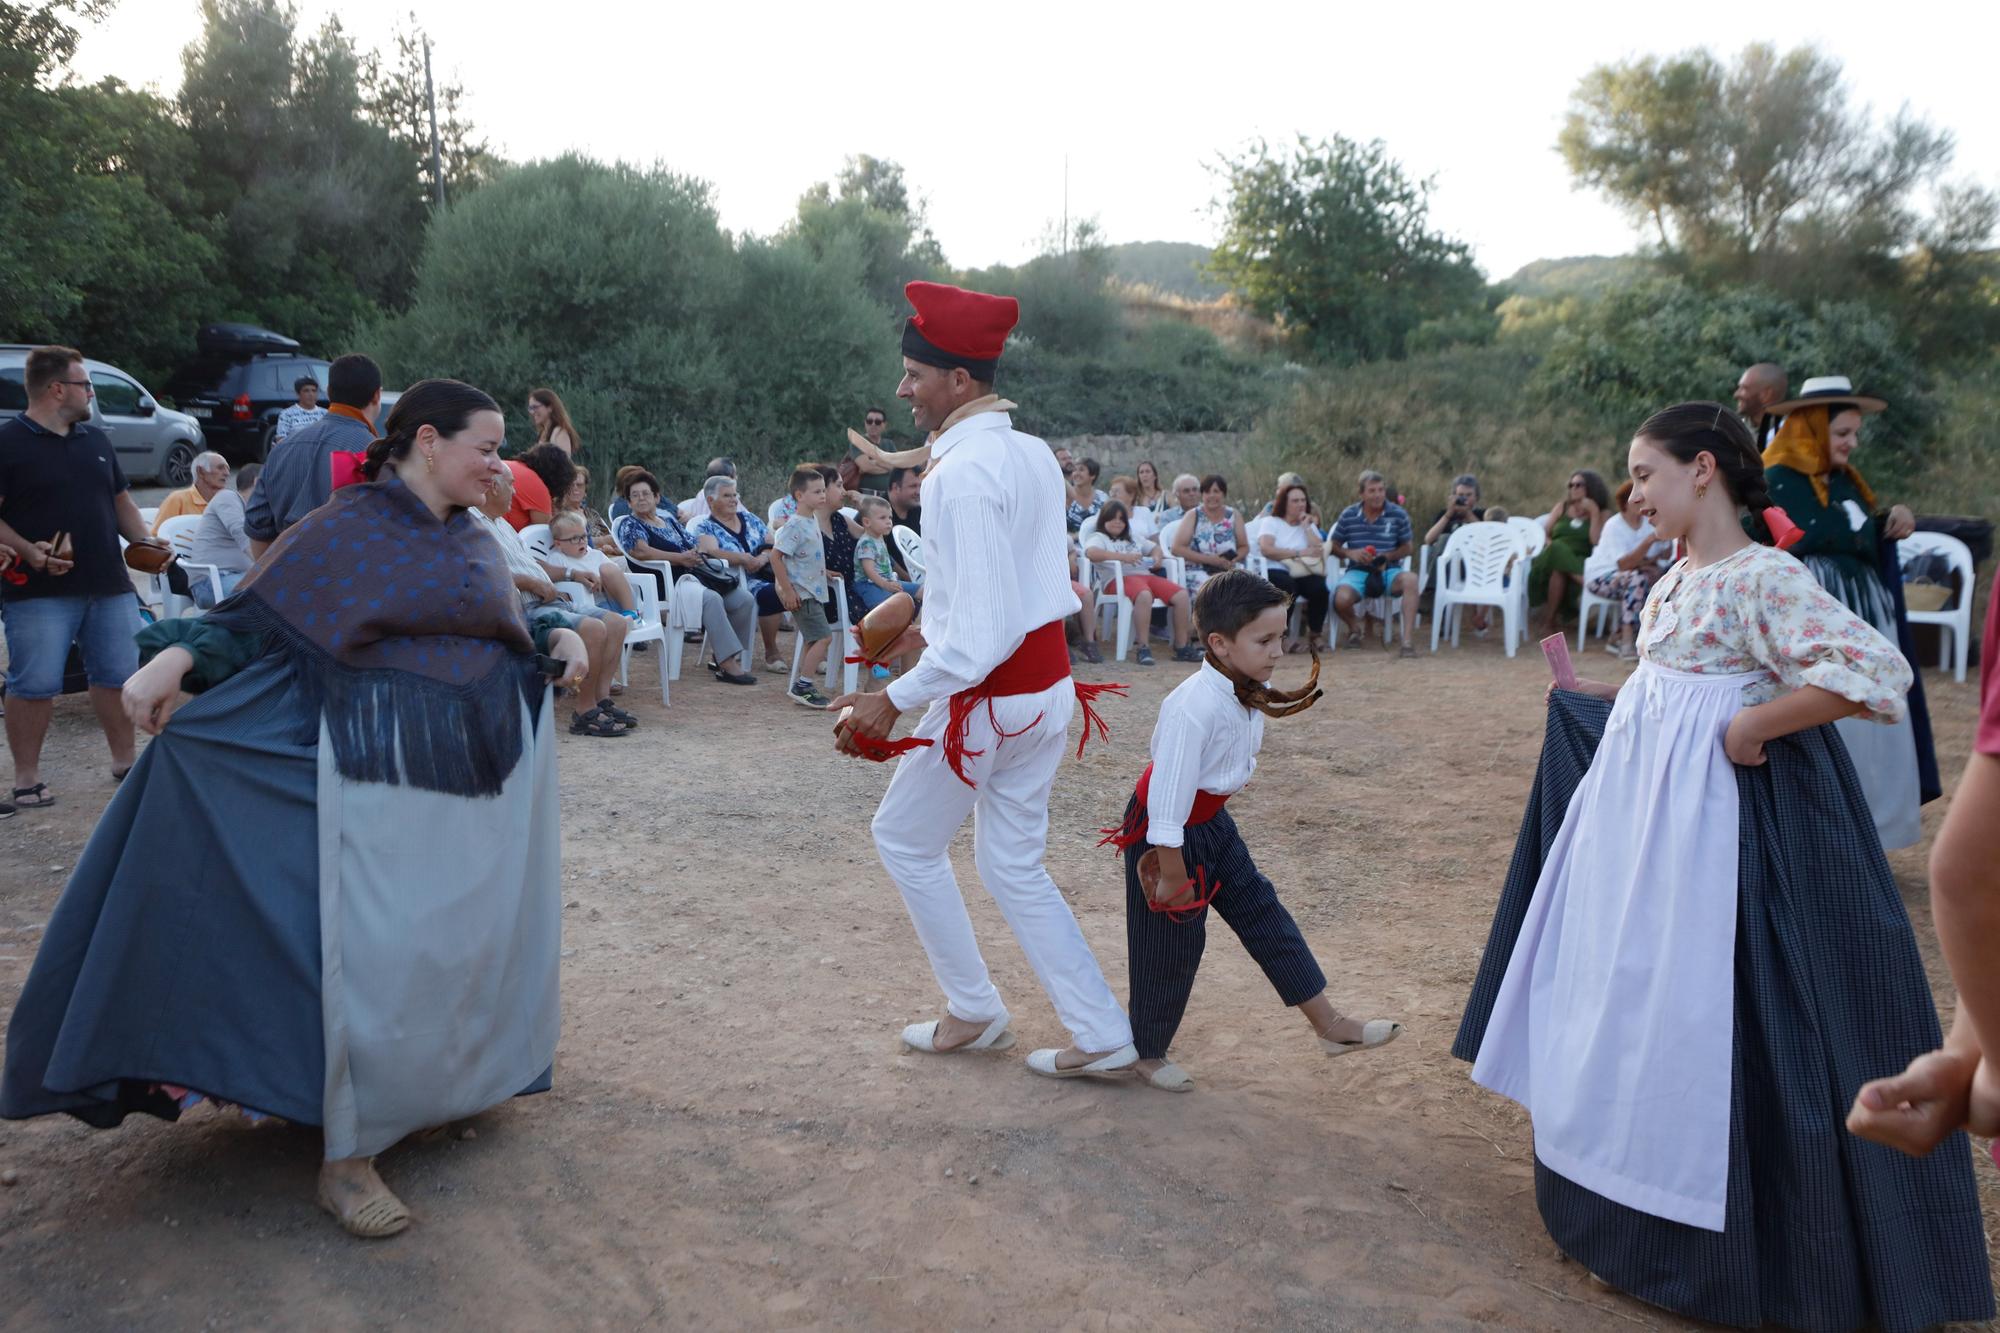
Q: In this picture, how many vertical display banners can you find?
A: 0